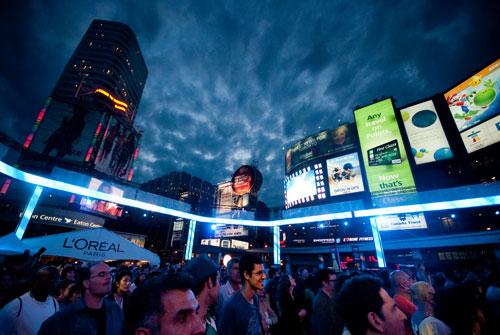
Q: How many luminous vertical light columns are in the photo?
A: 4